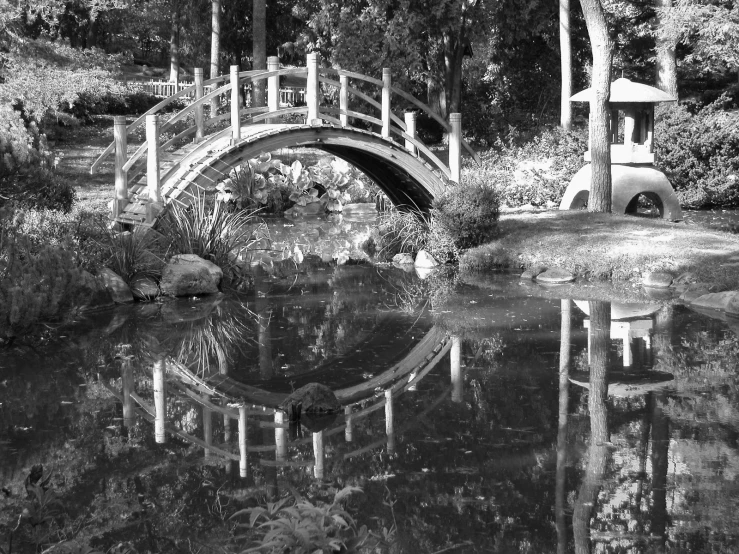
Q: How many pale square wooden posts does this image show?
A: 10